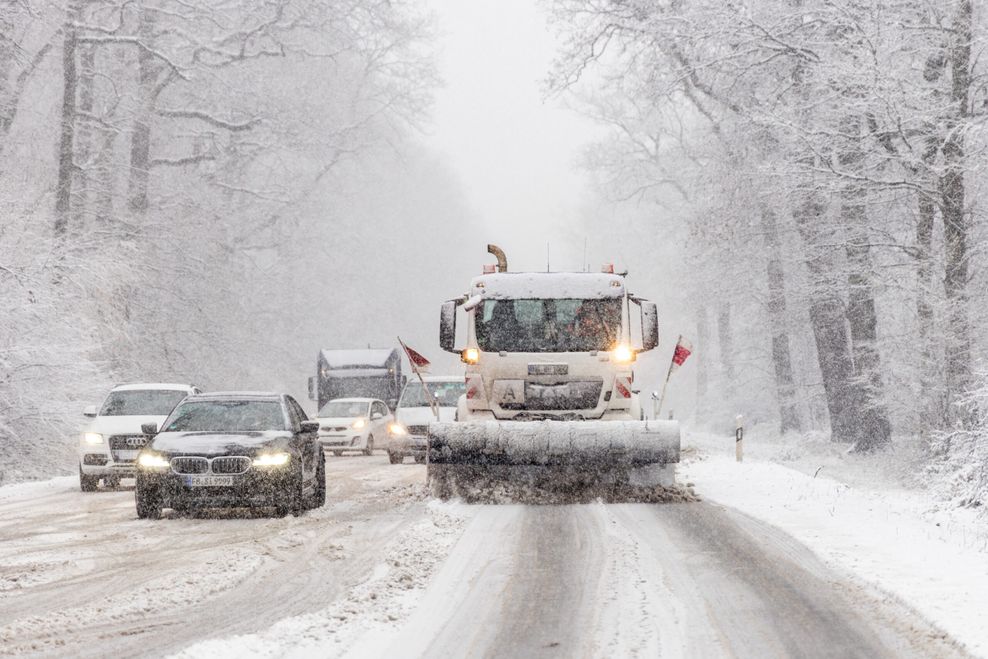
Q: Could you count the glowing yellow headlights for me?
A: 7